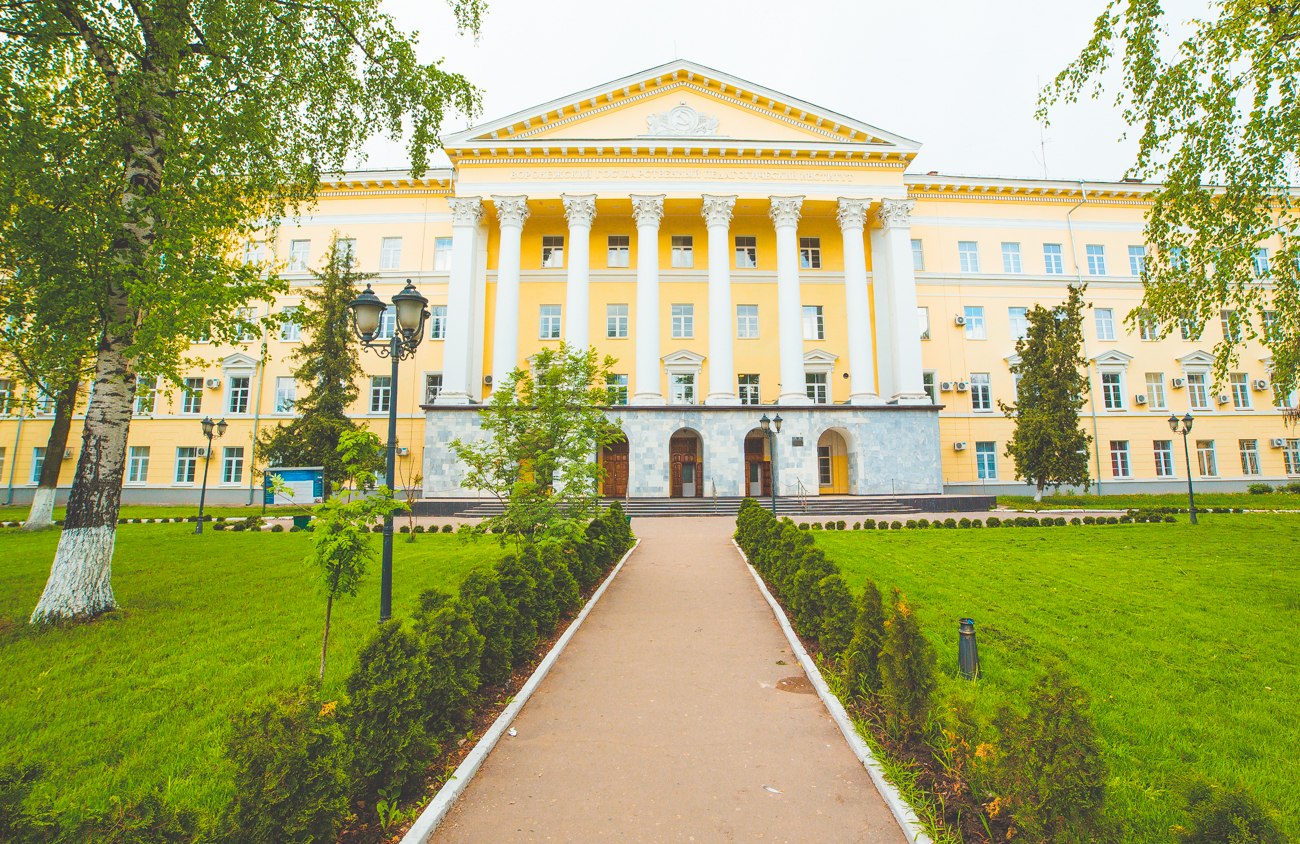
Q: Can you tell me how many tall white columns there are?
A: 8